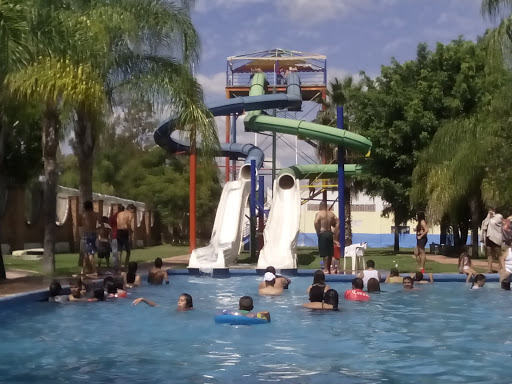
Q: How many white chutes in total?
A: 2